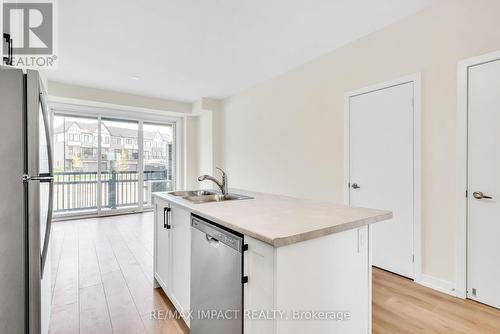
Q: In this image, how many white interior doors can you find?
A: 2